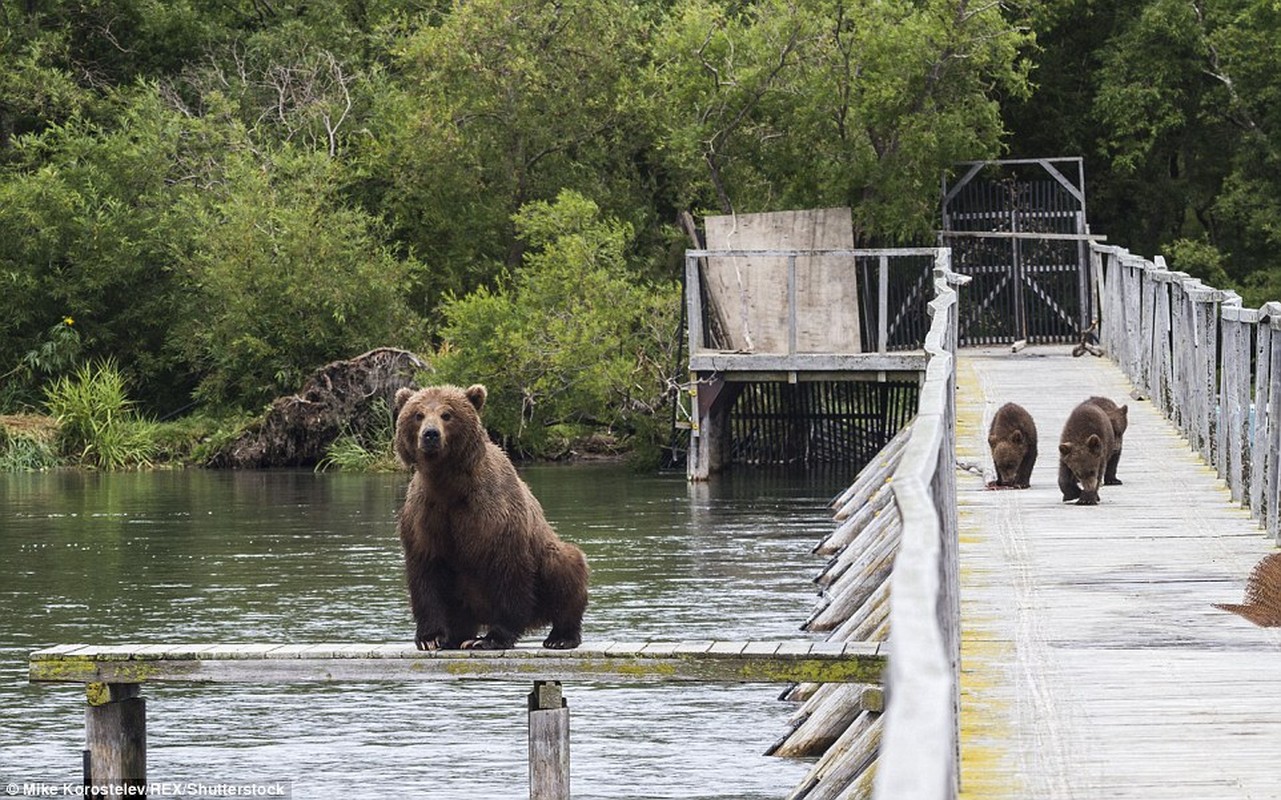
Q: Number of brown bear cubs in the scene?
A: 3